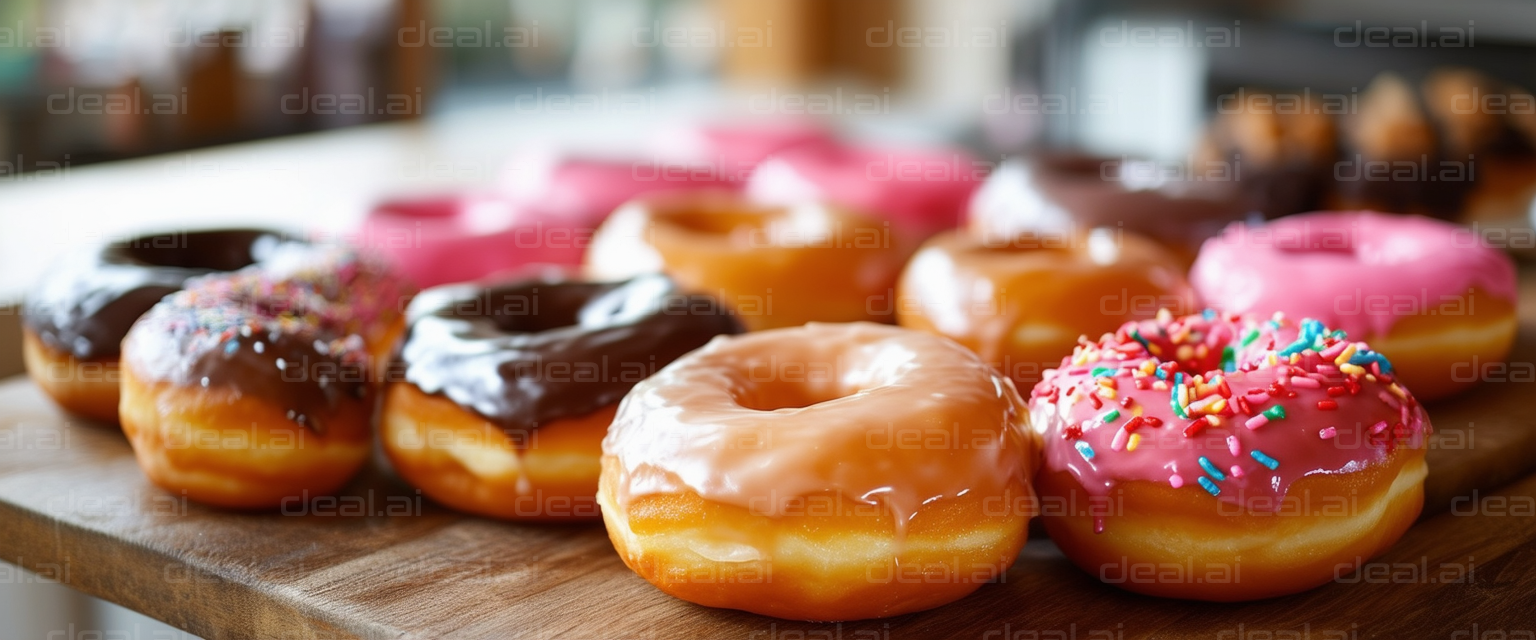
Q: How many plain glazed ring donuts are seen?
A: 3